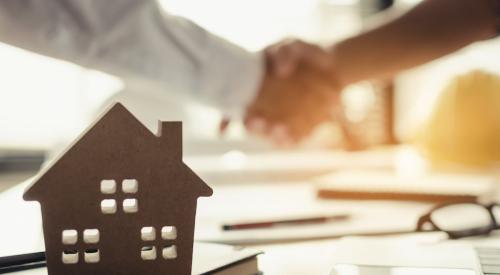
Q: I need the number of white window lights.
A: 12